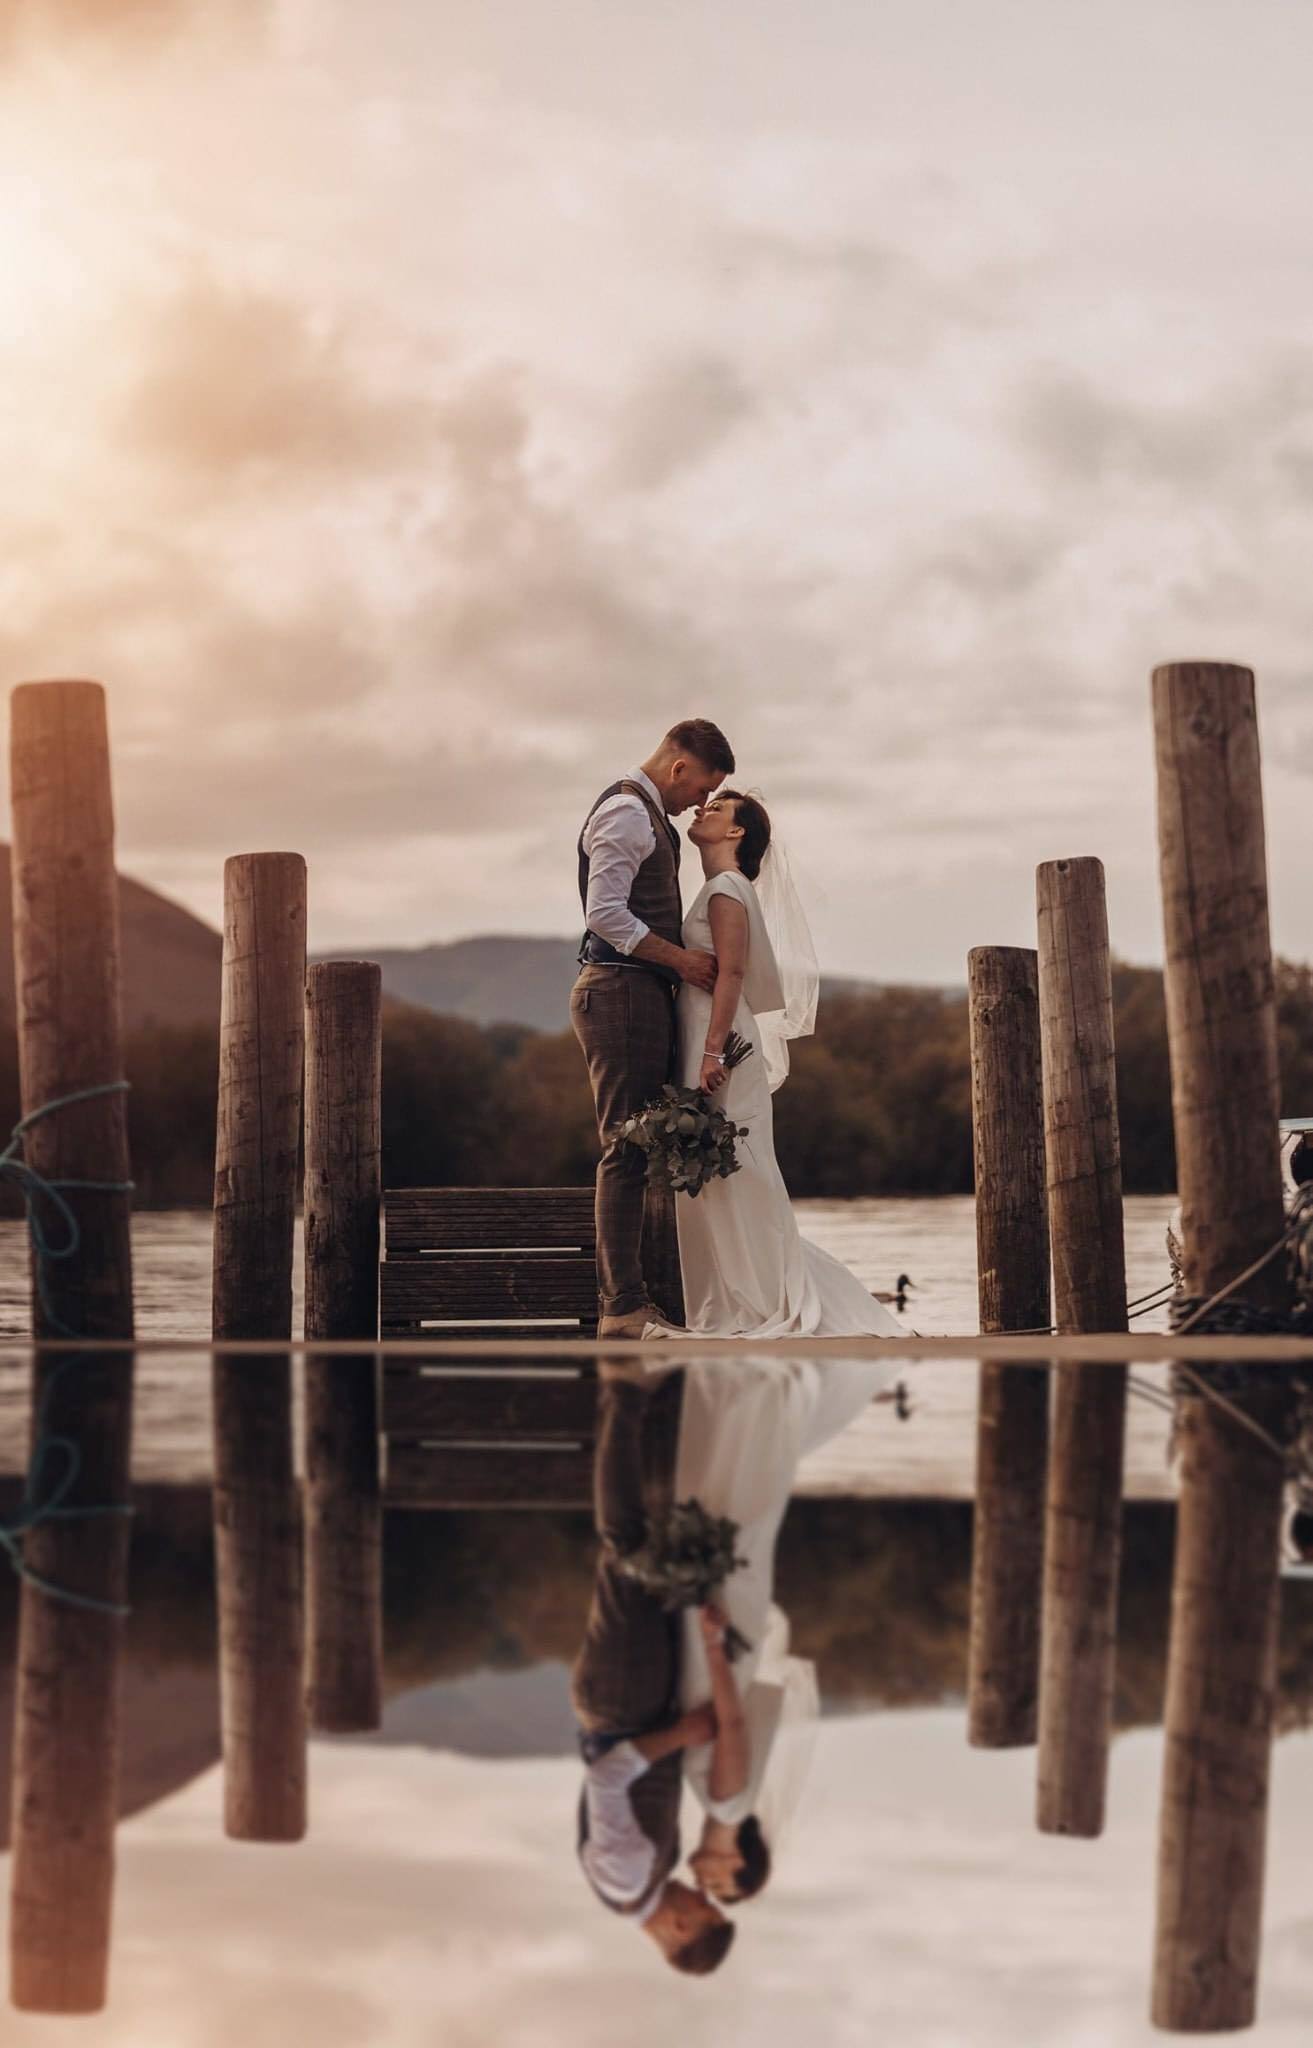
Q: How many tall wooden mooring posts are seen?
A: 6